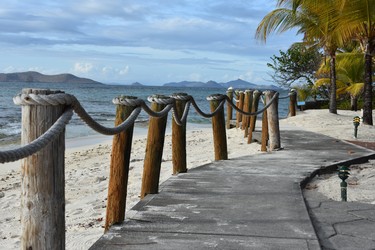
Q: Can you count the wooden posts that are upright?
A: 13